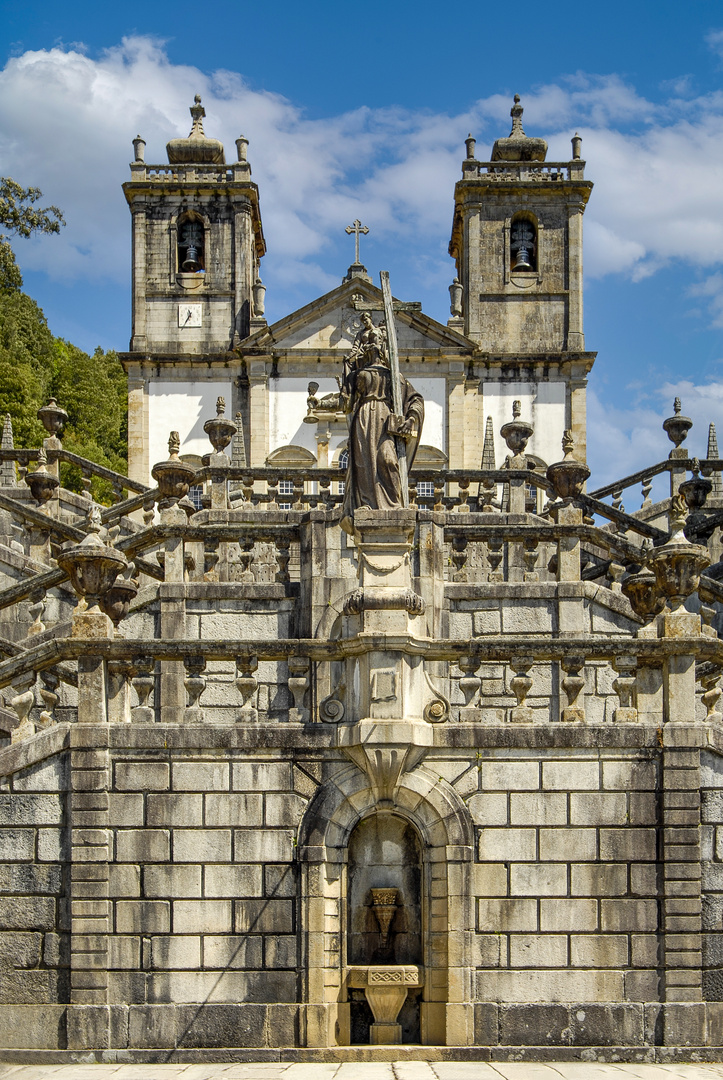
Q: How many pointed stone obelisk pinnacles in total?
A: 4